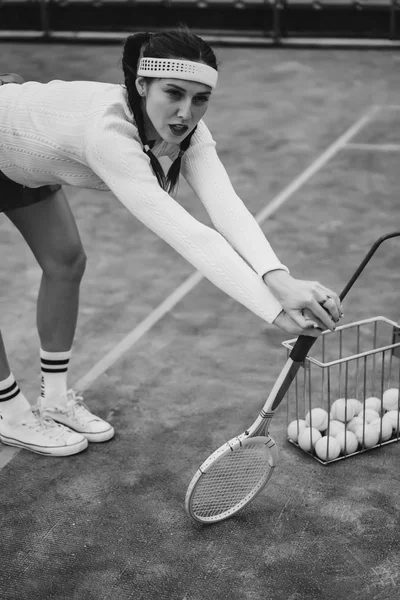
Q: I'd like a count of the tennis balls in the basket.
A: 15